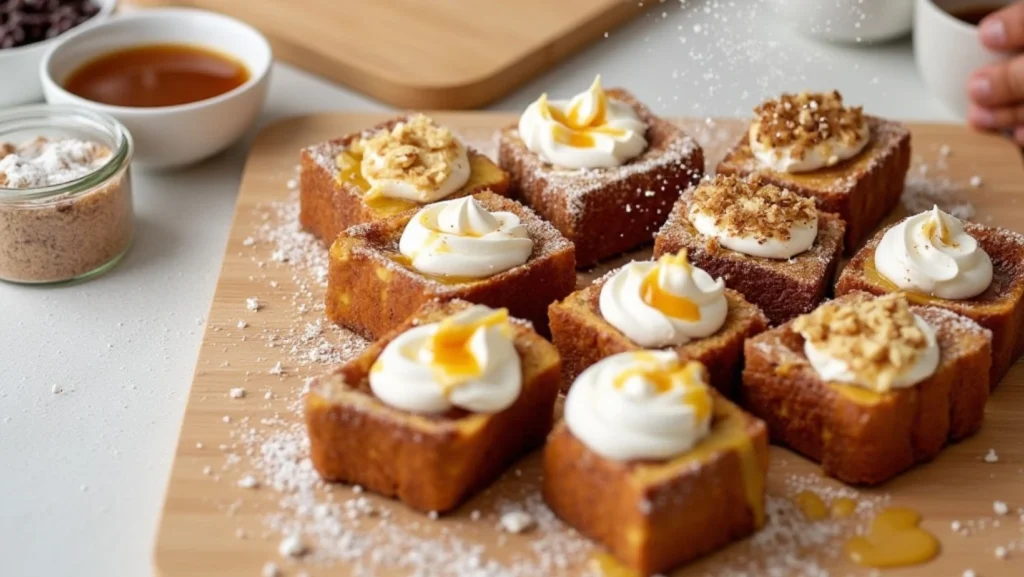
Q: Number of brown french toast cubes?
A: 10